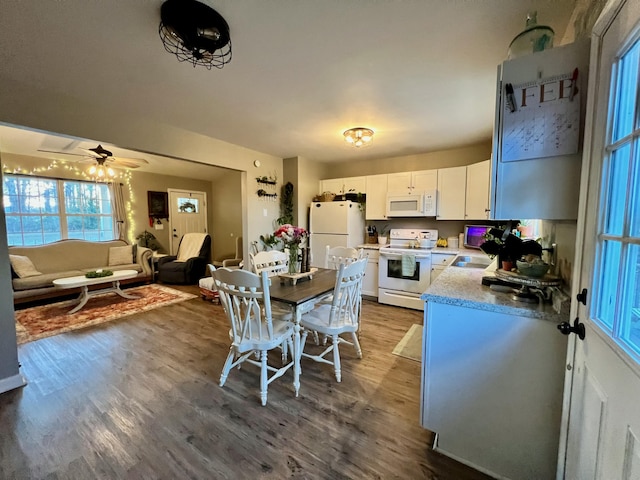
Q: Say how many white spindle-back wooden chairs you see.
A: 4